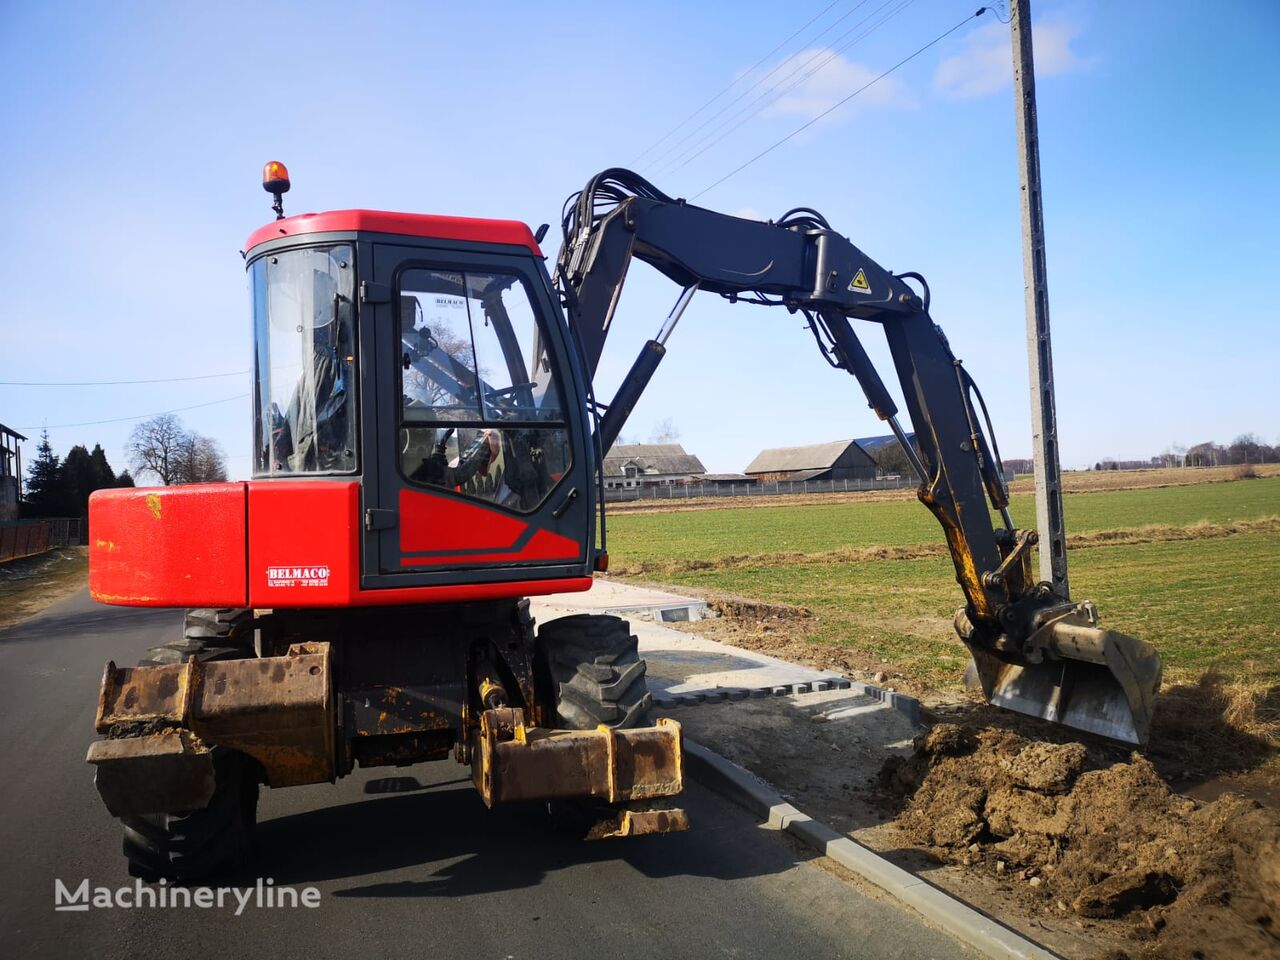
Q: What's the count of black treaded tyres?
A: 4